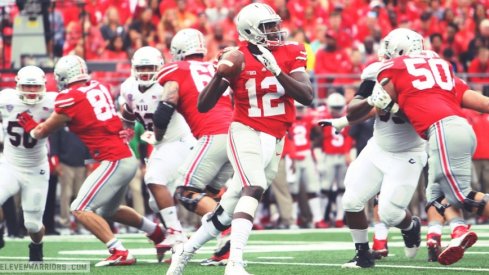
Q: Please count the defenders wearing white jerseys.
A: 3